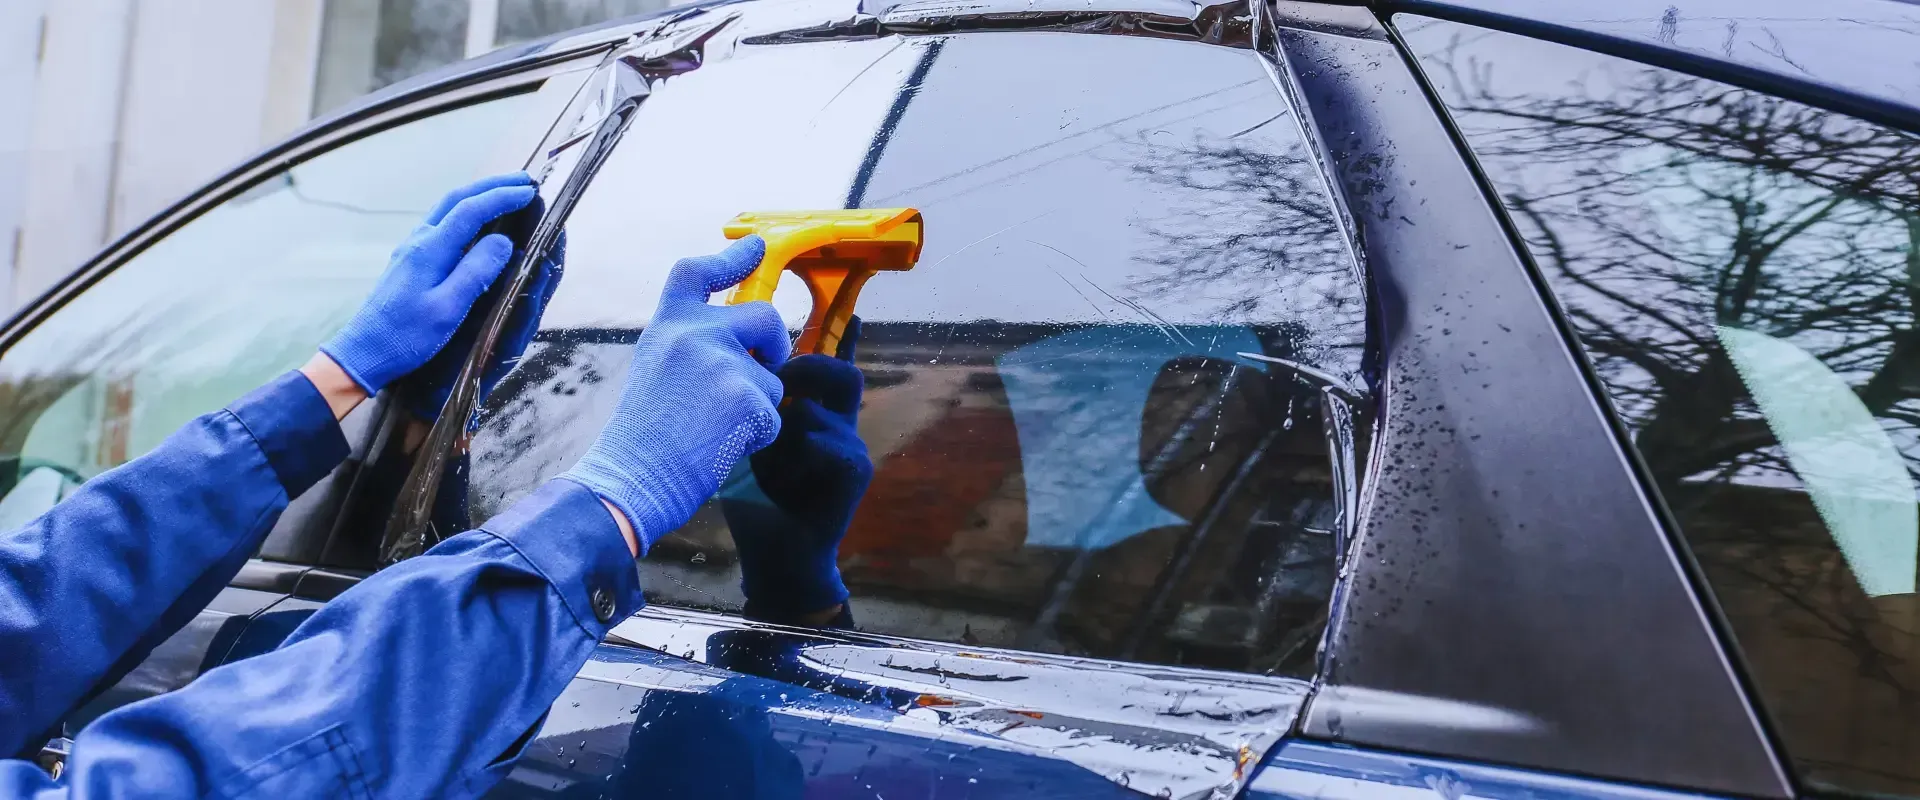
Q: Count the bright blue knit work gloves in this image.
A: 2